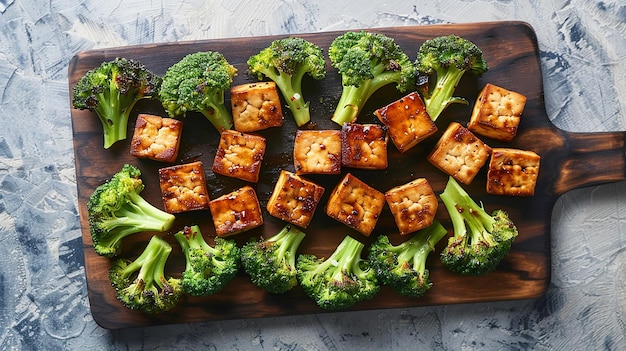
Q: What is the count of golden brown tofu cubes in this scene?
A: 14